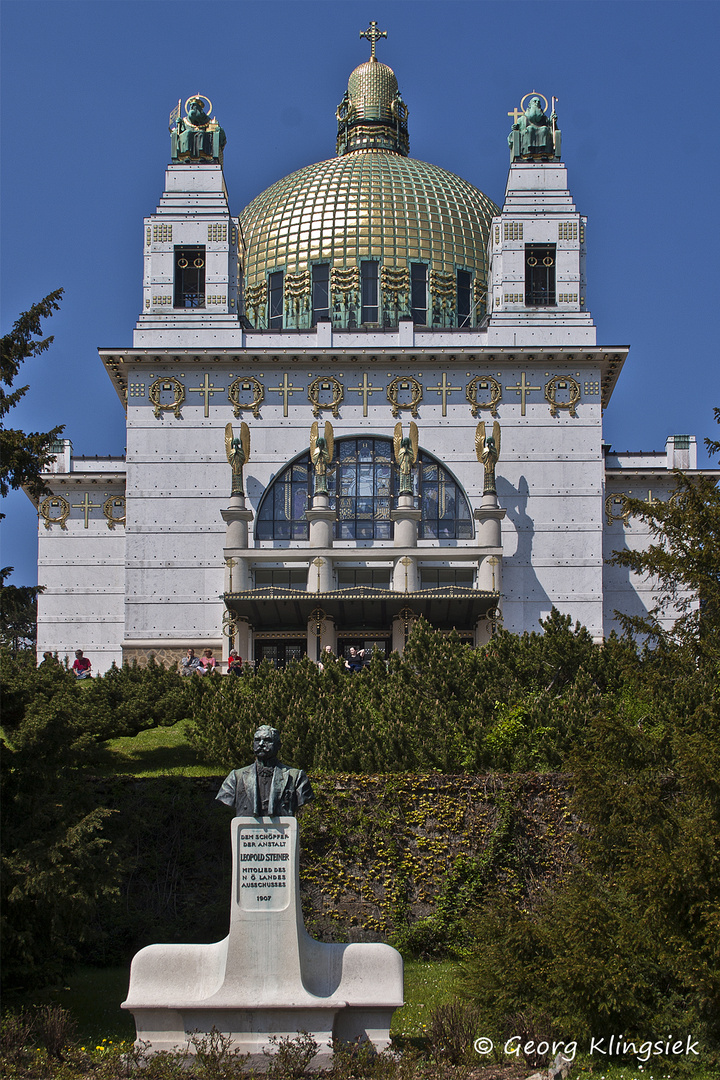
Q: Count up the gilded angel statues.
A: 4